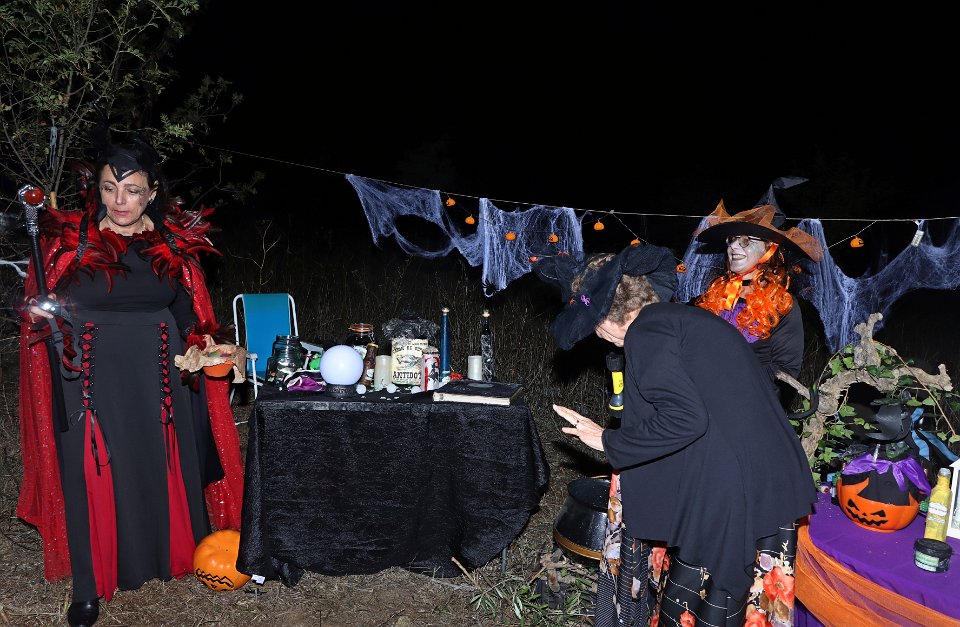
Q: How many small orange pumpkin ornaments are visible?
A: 8